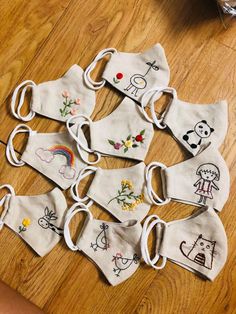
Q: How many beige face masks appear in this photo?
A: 10